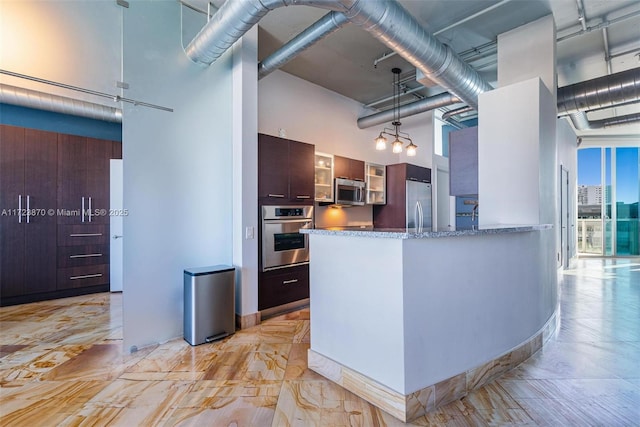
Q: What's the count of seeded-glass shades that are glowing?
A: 3